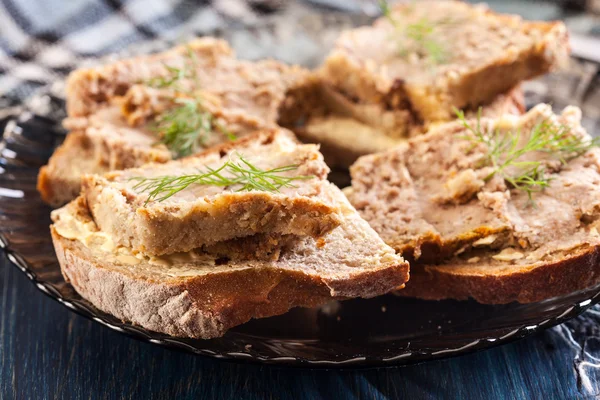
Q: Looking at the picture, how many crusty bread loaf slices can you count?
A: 4